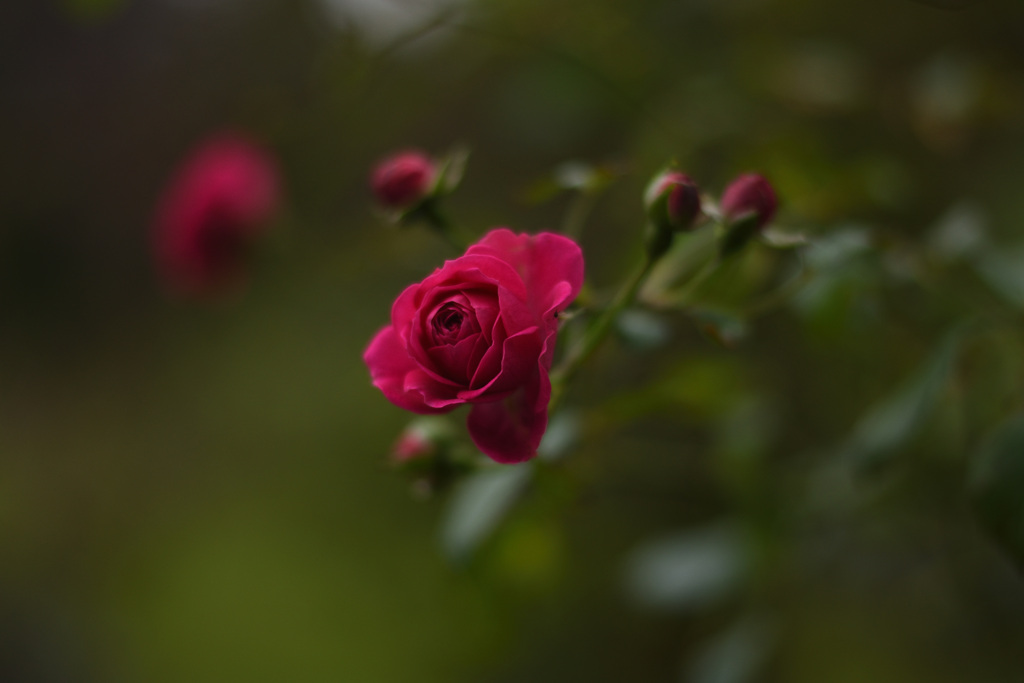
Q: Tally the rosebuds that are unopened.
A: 4